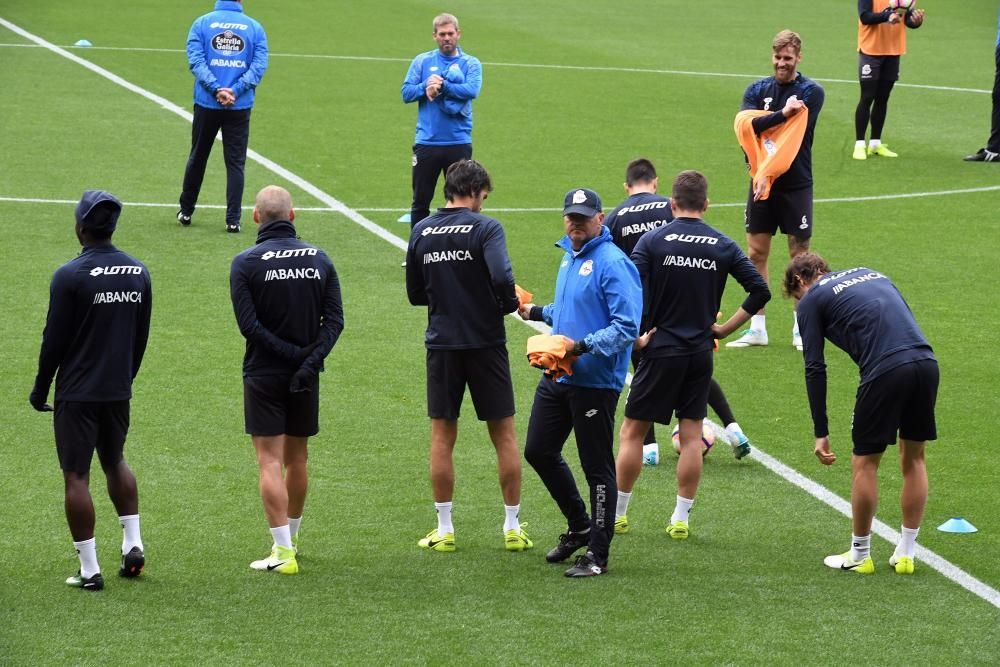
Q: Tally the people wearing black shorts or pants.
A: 12